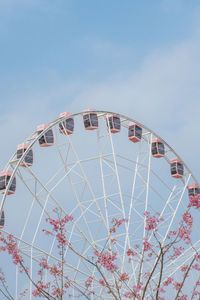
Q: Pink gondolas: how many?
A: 11